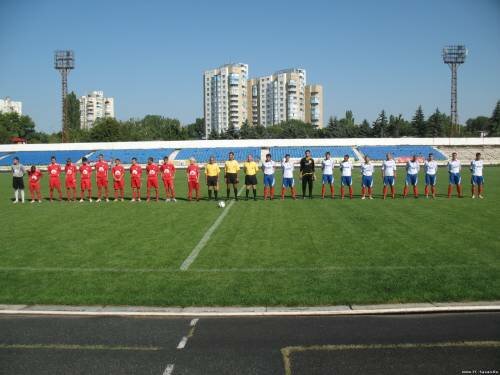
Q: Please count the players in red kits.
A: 10